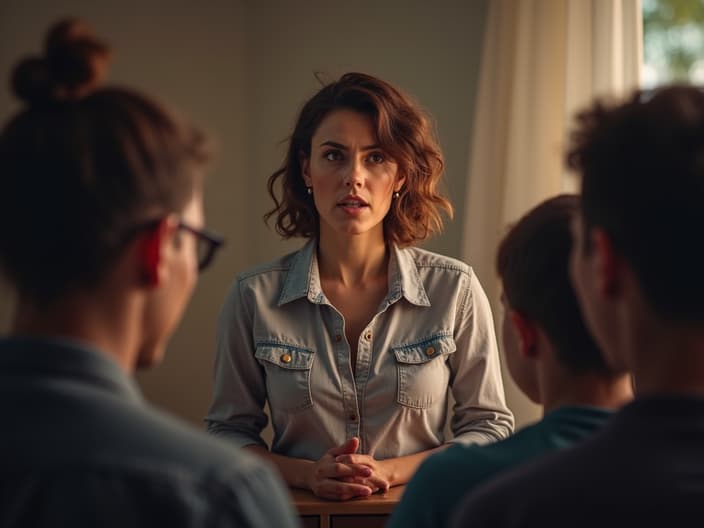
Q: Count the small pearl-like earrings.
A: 2